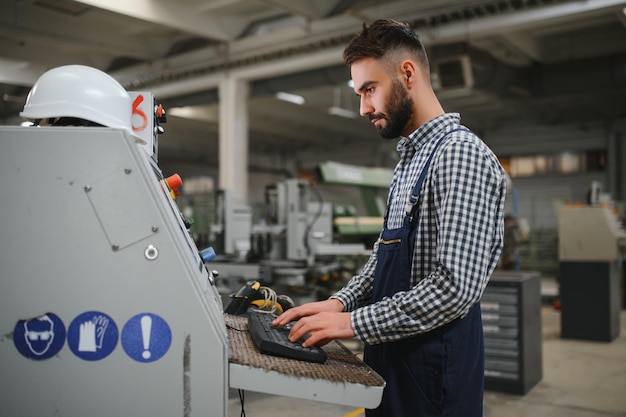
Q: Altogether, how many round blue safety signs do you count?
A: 3